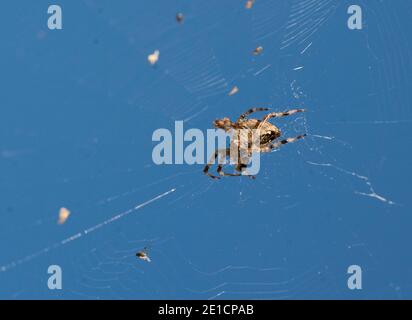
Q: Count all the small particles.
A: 7